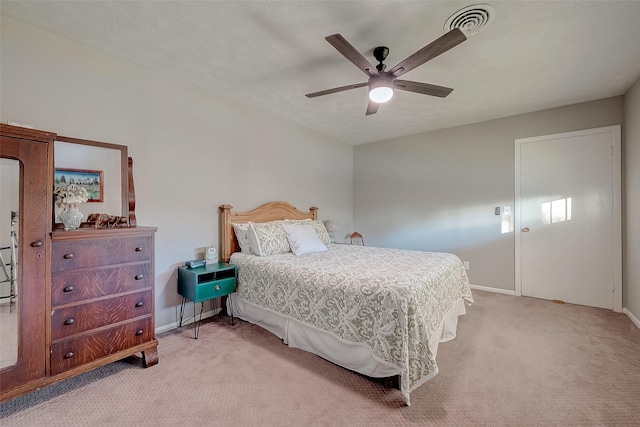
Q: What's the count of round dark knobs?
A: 9